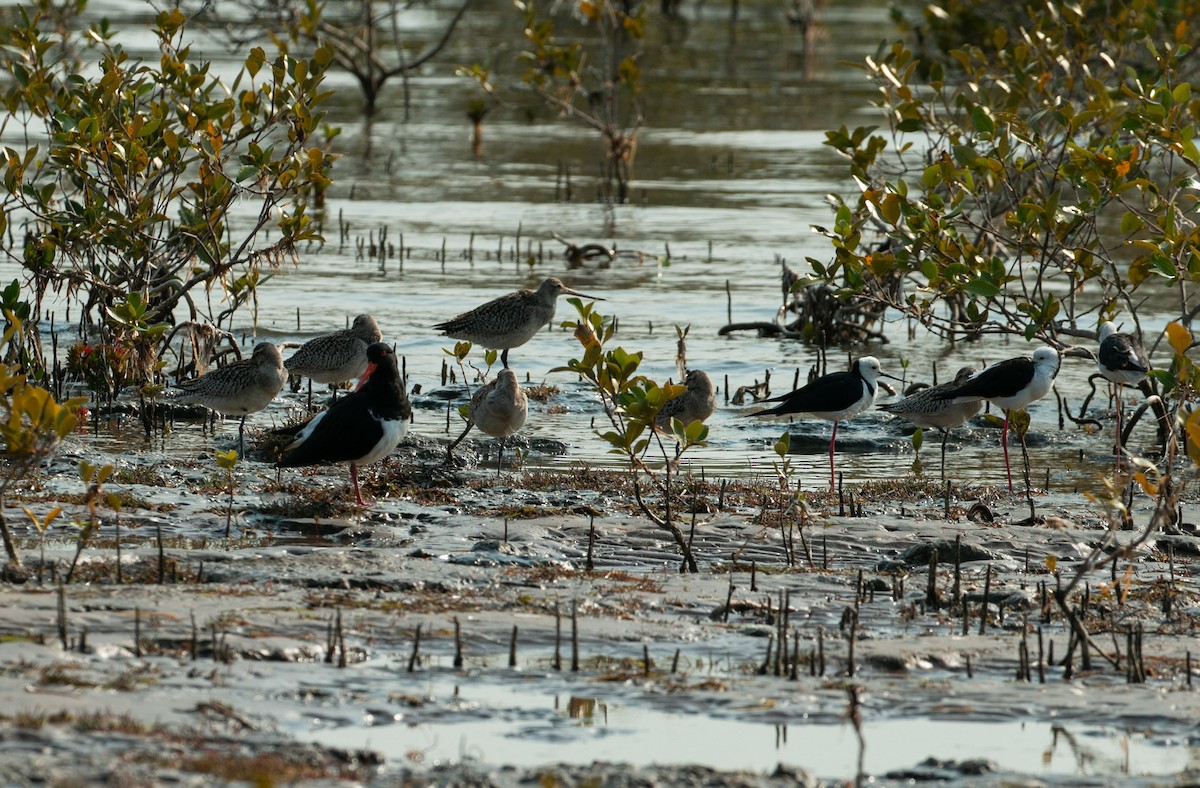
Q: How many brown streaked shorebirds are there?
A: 6